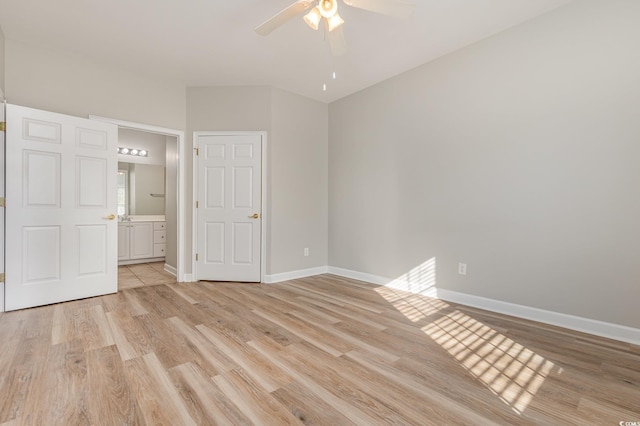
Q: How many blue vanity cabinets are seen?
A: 0